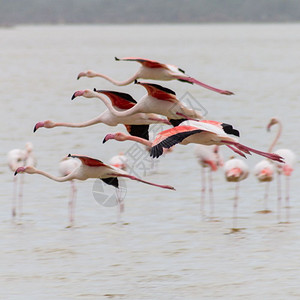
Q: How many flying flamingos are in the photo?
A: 5